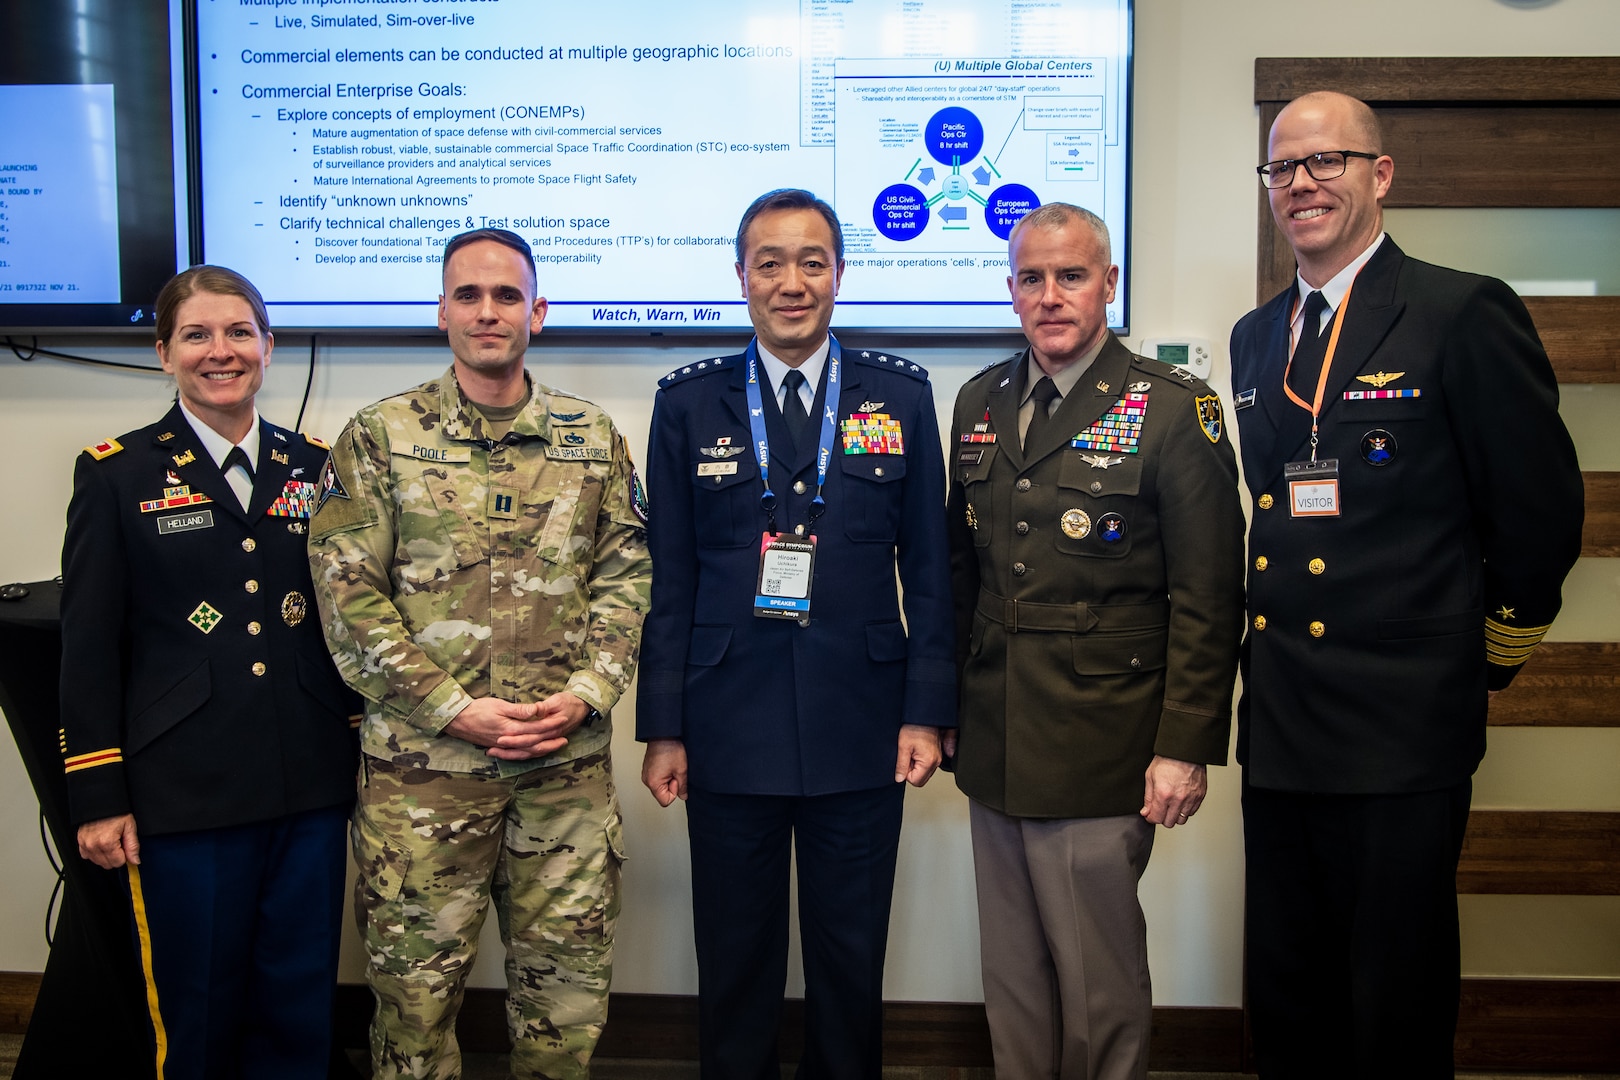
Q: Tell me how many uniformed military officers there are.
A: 5